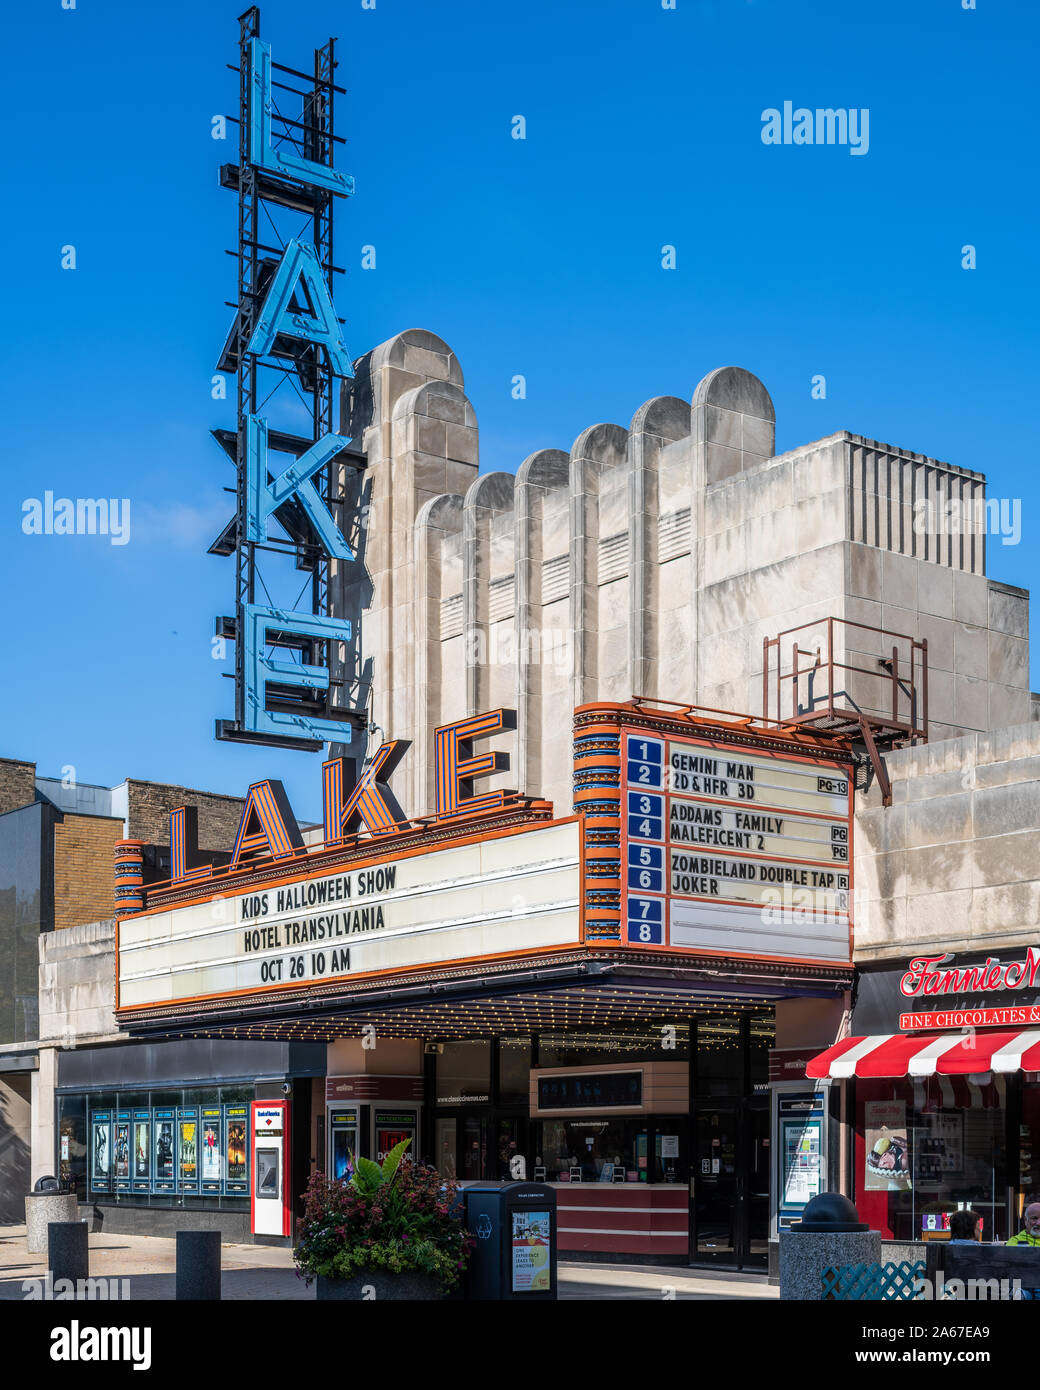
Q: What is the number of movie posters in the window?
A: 7